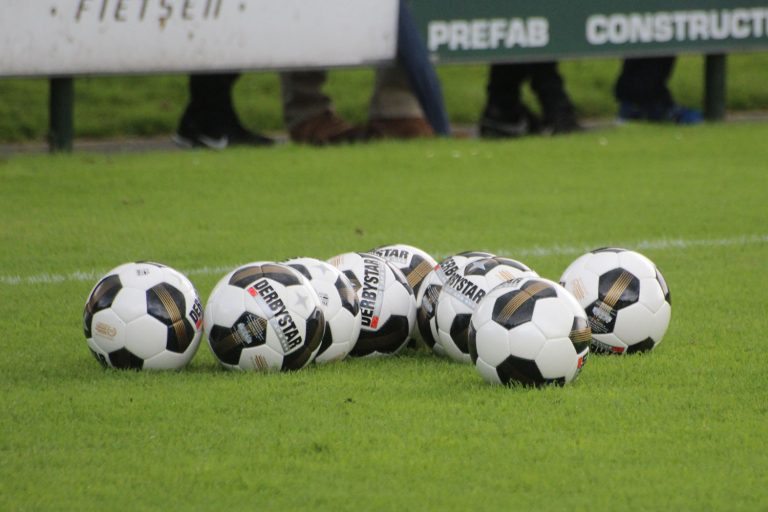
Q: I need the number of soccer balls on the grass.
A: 9